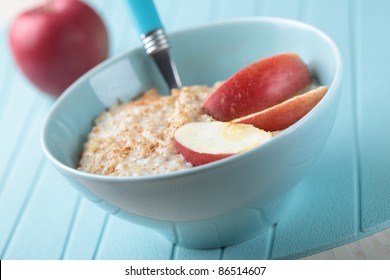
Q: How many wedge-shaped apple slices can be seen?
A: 3